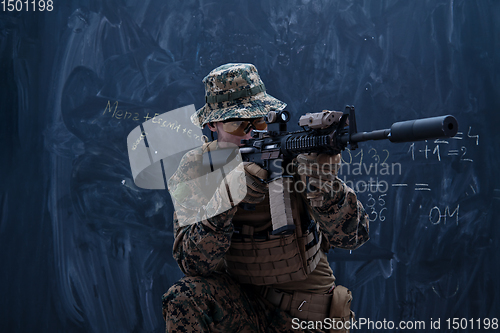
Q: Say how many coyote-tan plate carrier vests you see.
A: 1